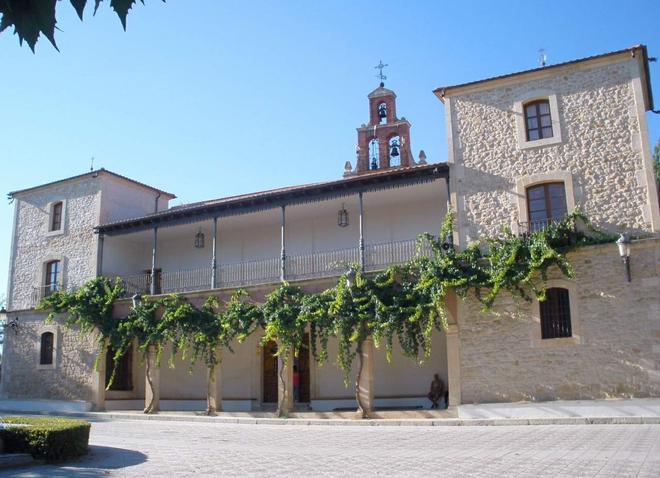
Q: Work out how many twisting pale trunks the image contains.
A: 4